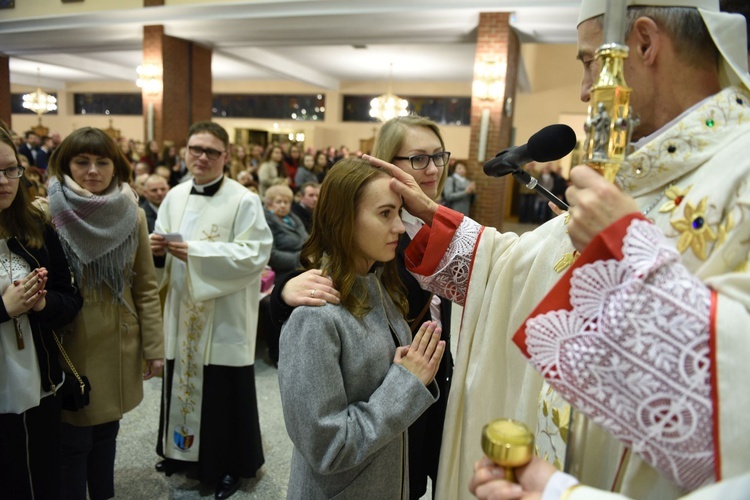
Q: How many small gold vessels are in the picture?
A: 1